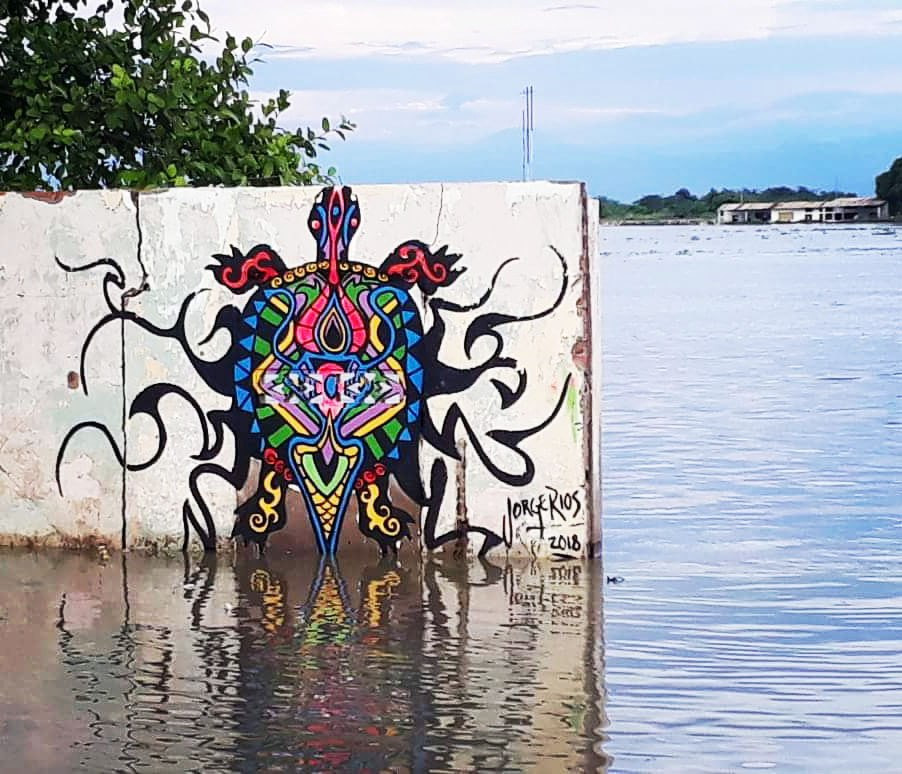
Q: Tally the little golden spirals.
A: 9